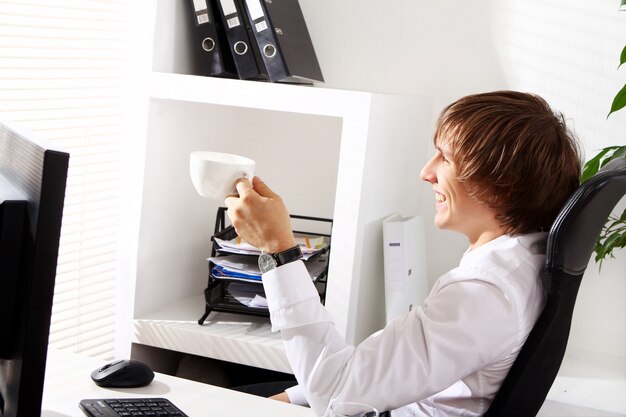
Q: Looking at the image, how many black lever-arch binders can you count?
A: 3